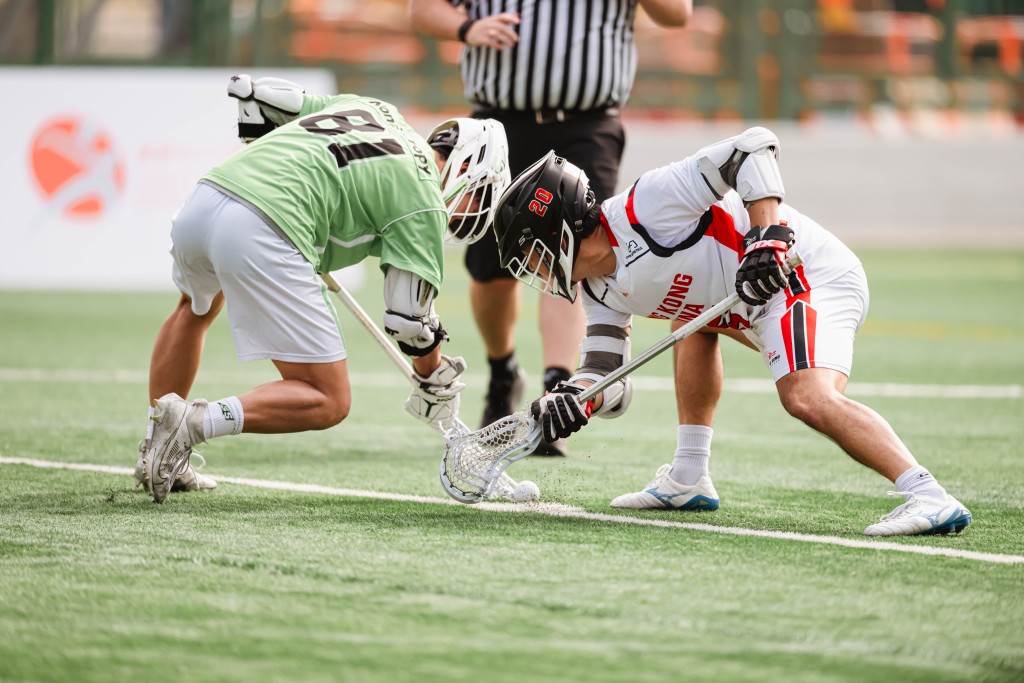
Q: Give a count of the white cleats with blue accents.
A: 2